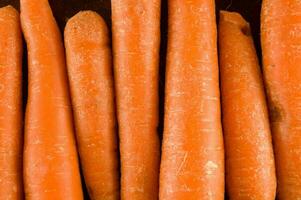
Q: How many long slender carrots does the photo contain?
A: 7